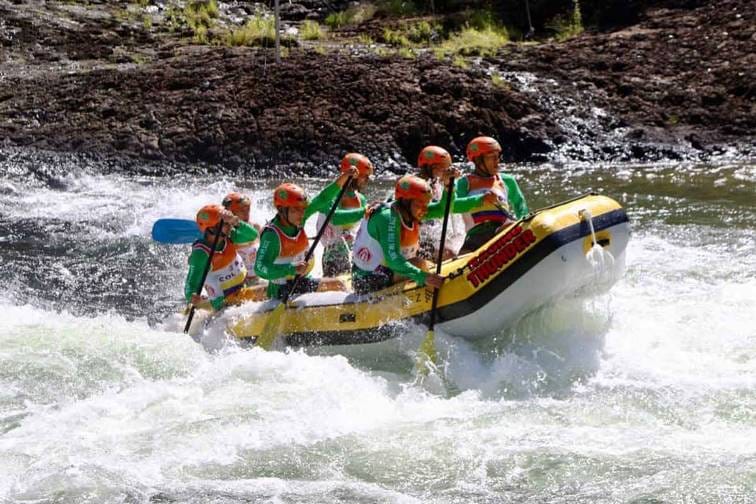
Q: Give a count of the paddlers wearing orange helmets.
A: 7